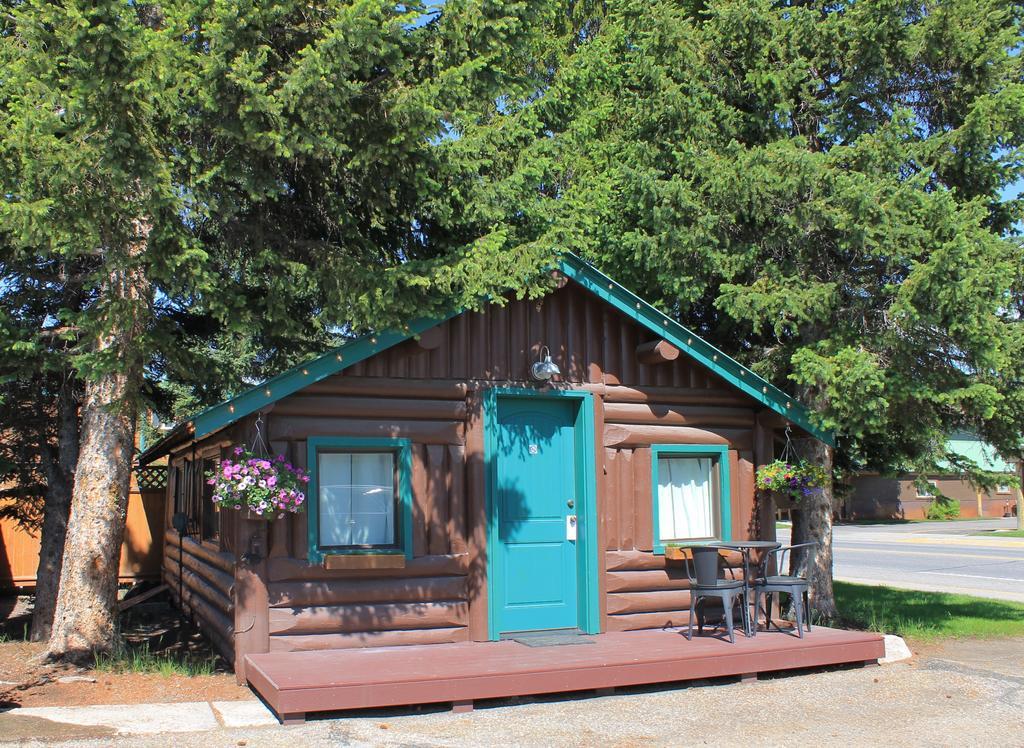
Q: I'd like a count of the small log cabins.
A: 1